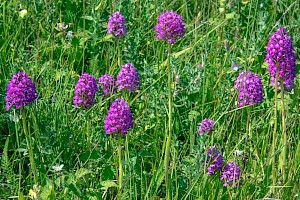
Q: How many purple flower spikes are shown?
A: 12